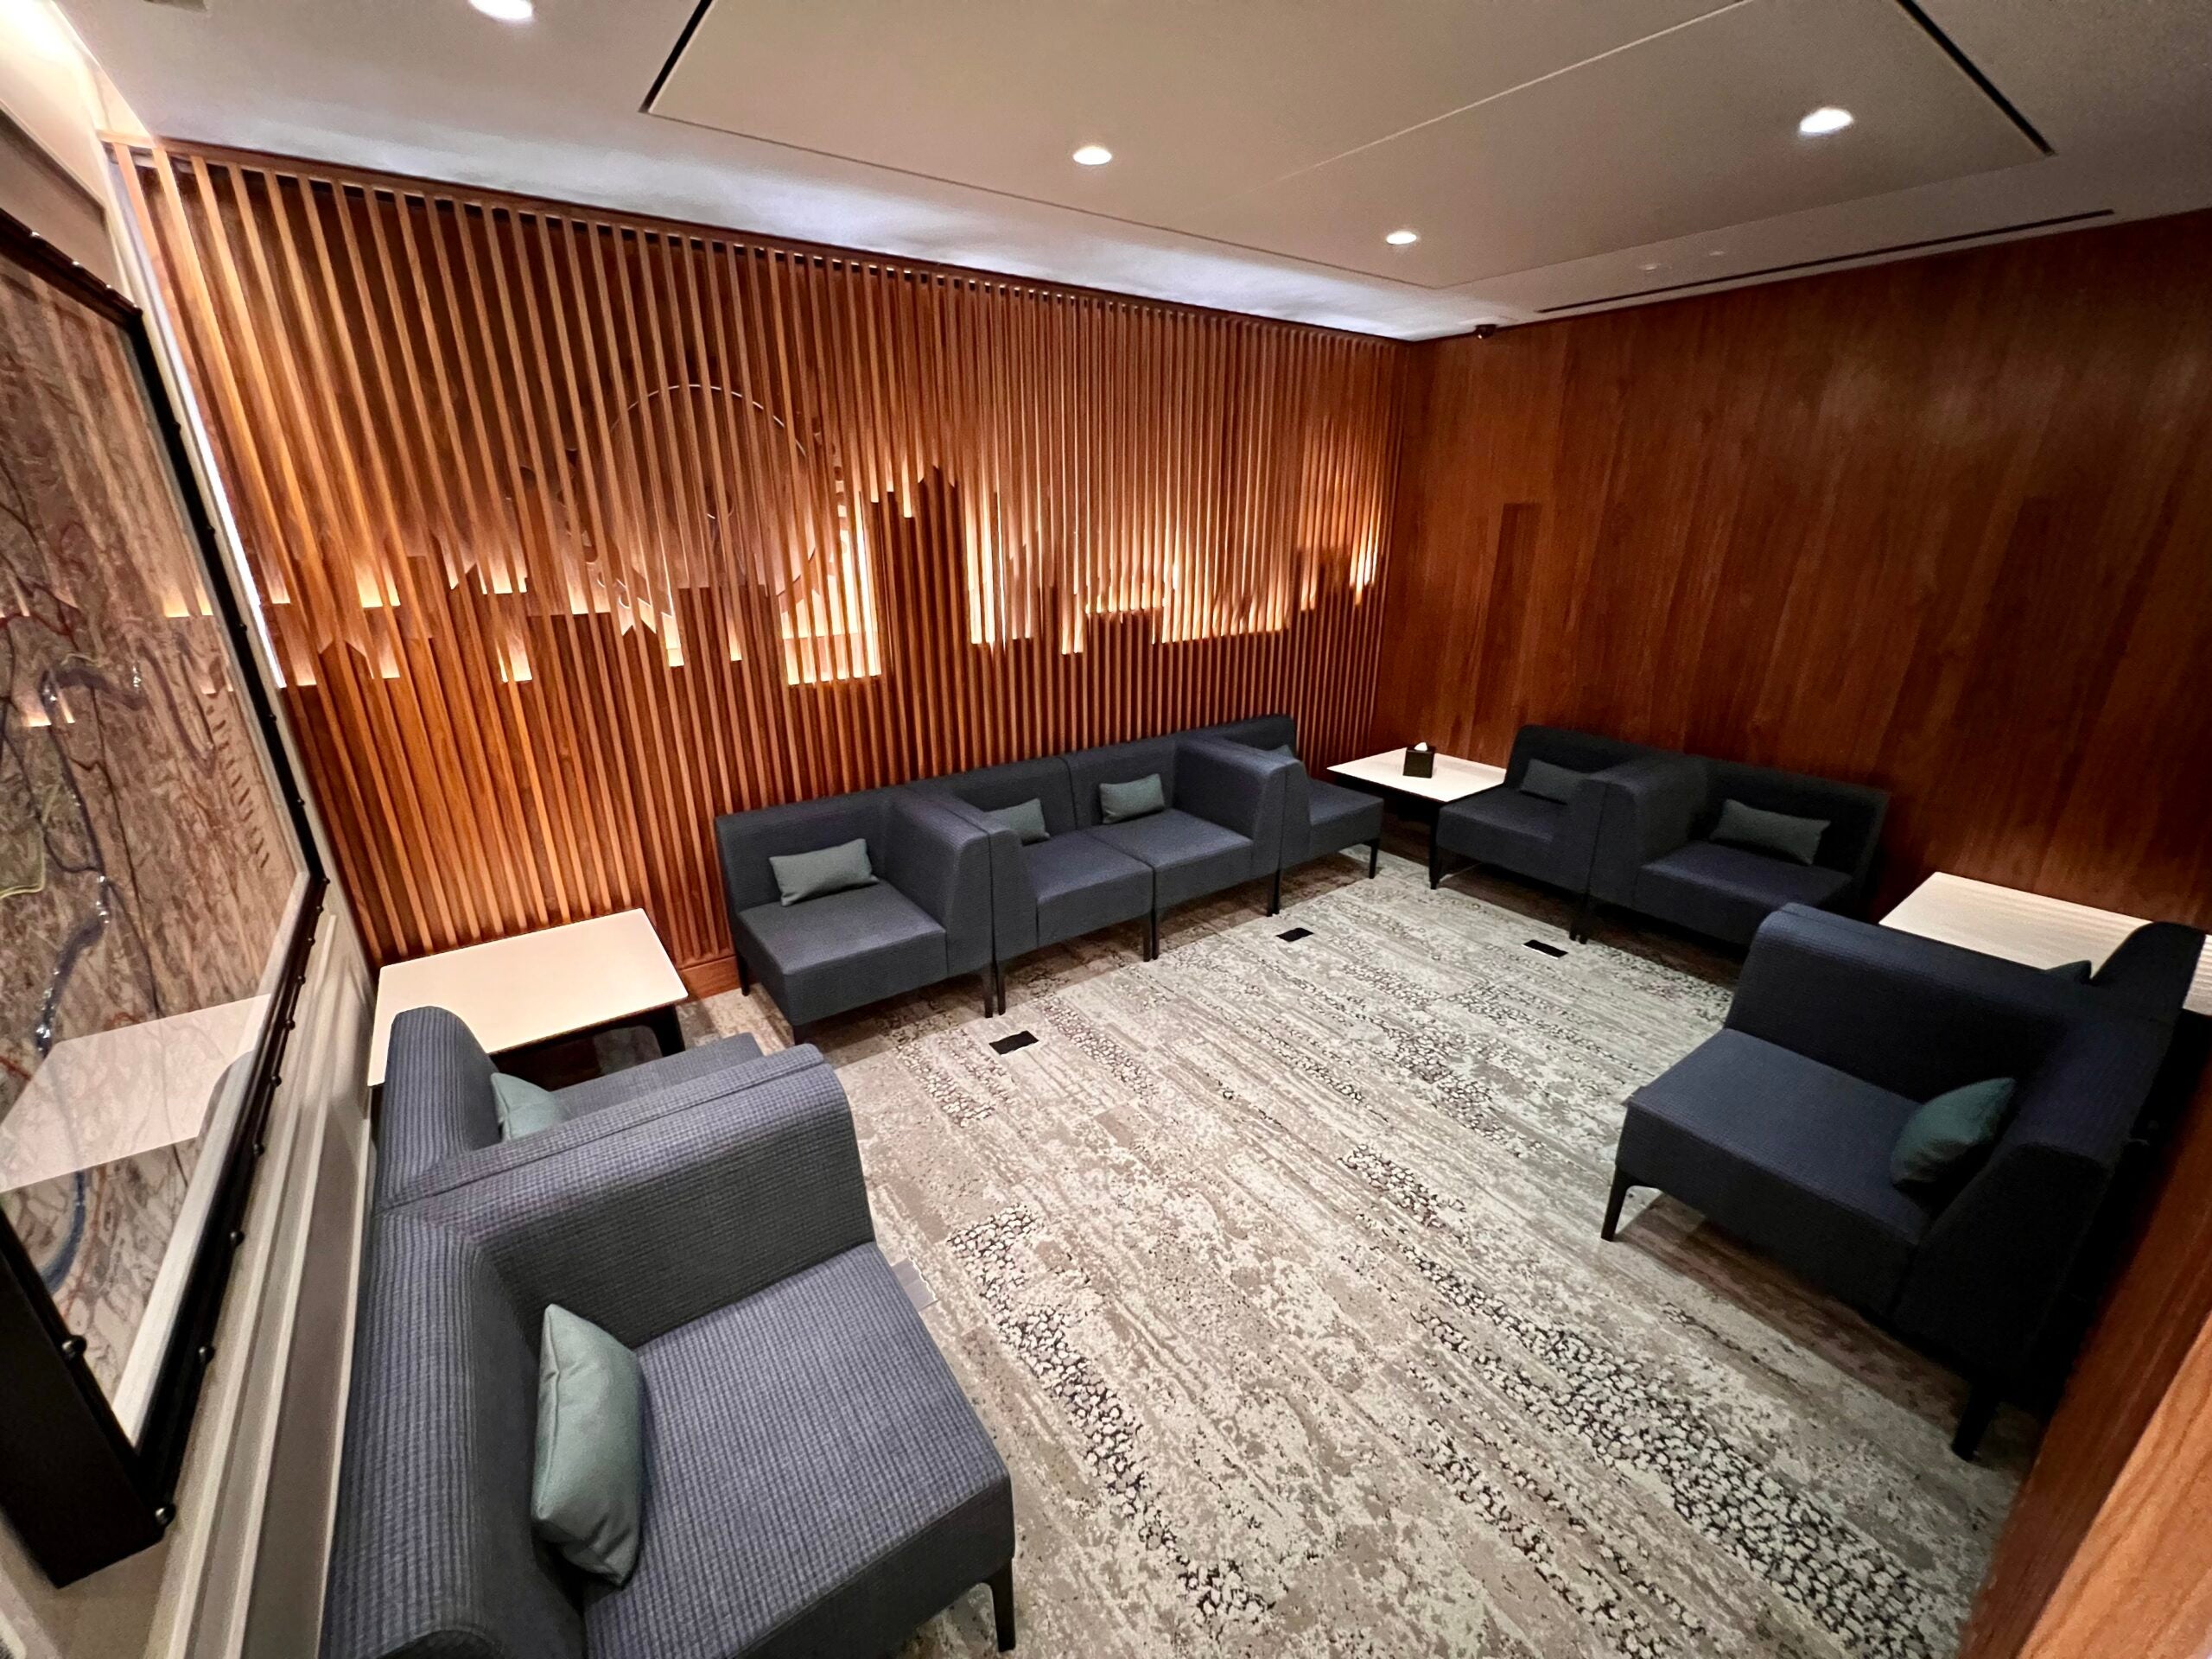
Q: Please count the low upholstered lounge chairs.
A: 10